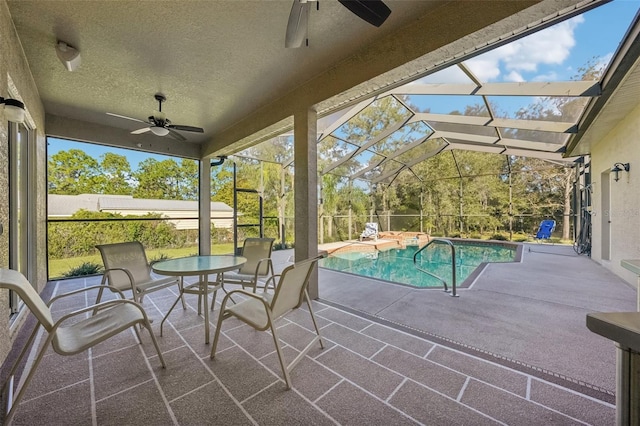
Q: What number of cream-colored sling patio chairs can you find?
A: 4